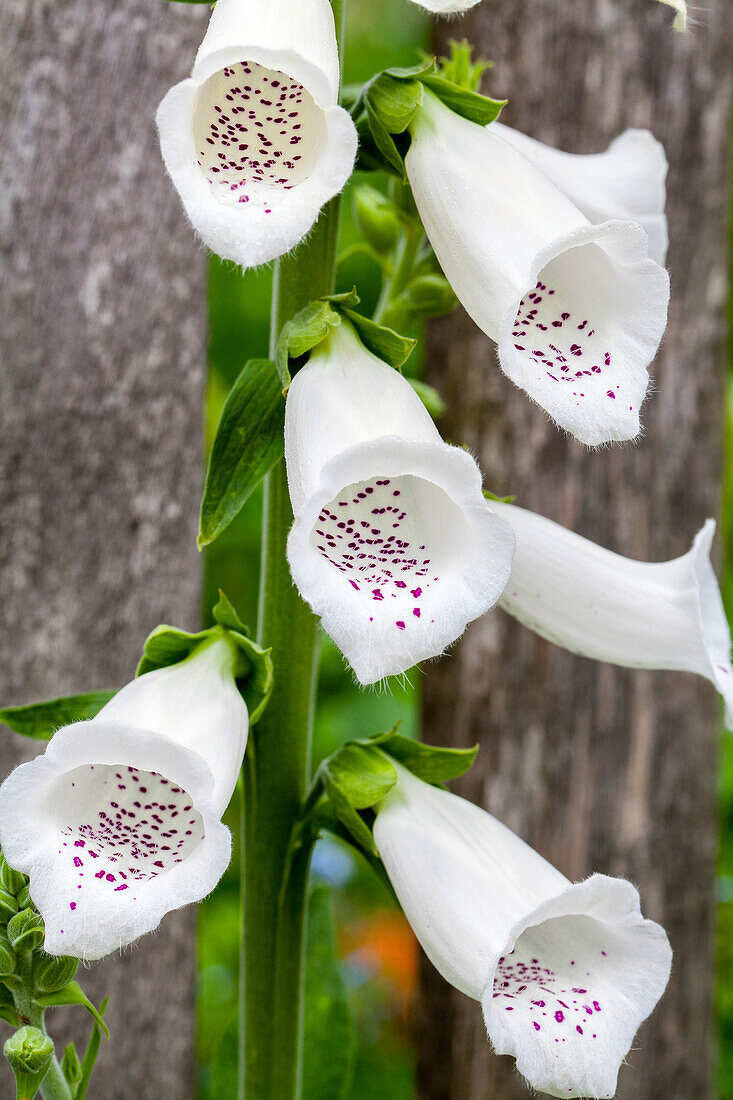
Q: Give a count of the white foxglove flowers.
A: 7